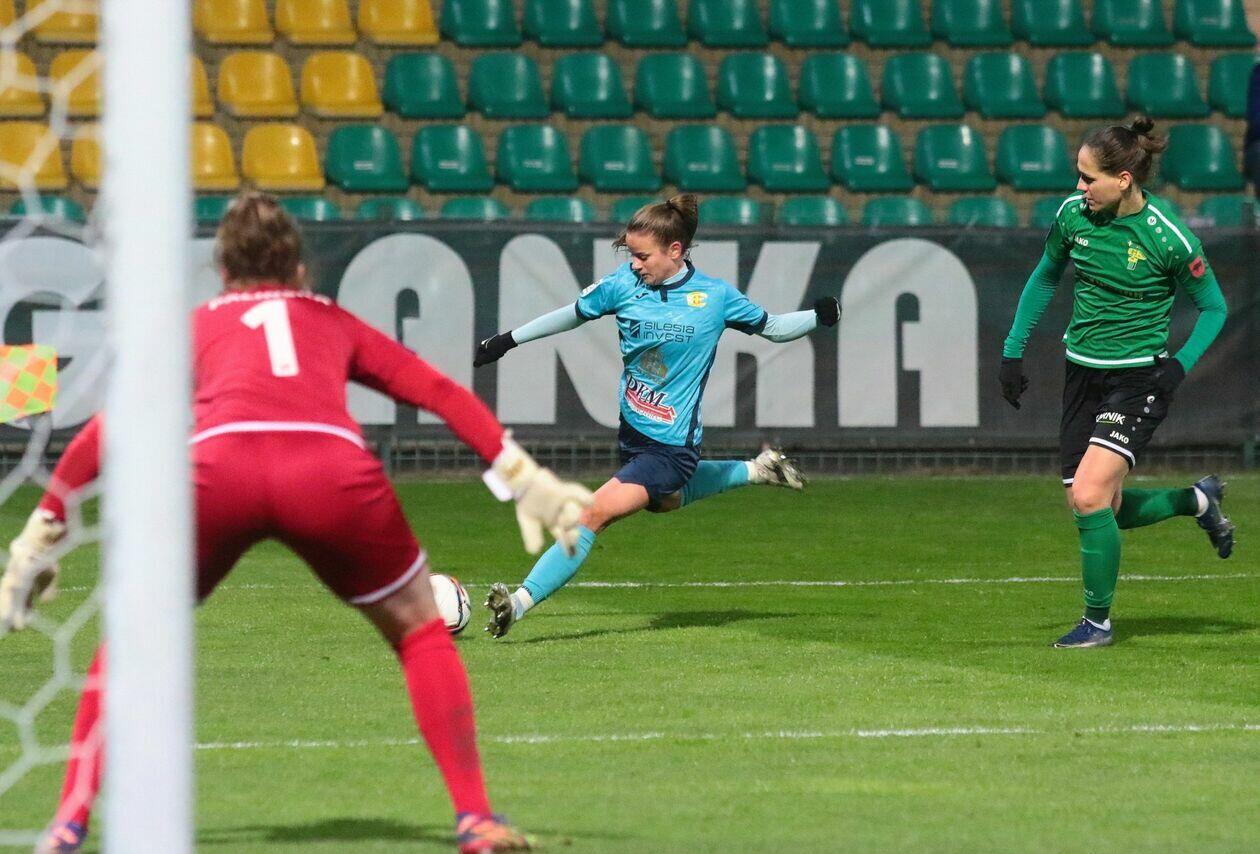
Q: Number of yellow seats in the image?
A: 14